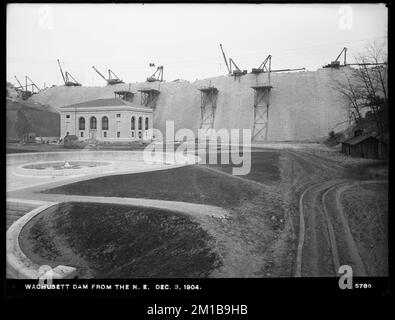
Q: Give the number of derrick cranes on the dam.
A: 7